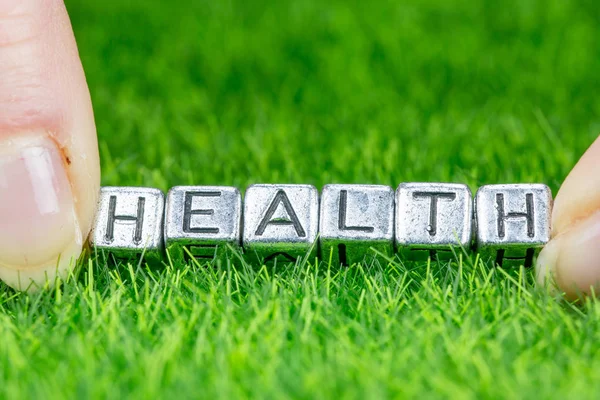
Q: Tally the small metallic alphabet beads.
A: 6